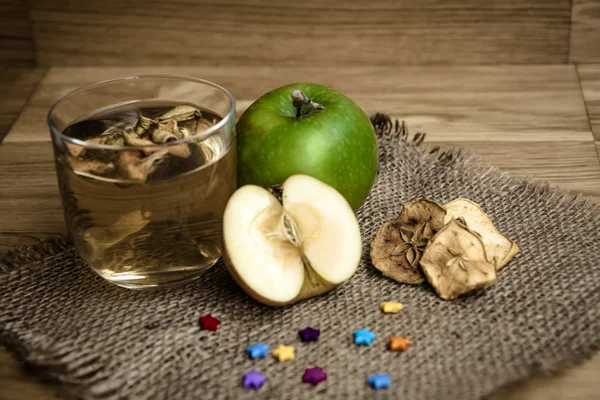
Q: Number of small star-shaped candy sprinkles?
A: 10